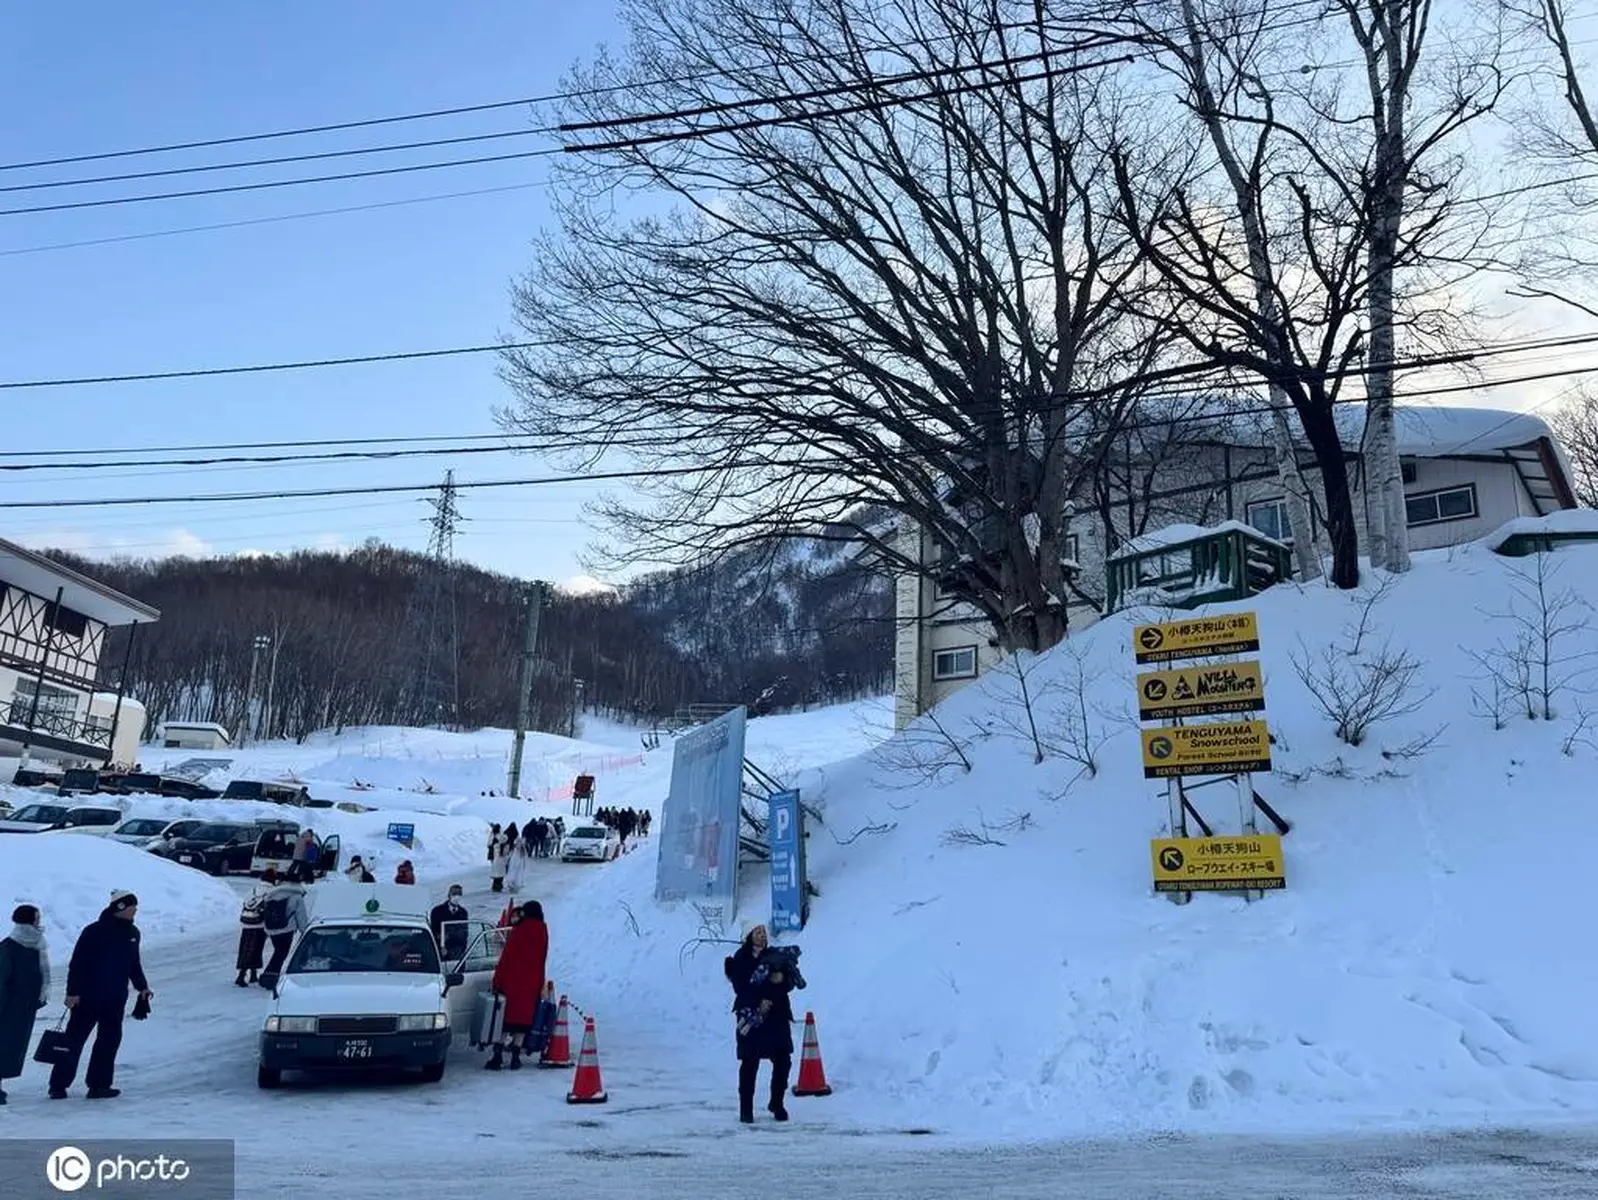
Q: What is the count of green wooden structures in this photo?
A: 2